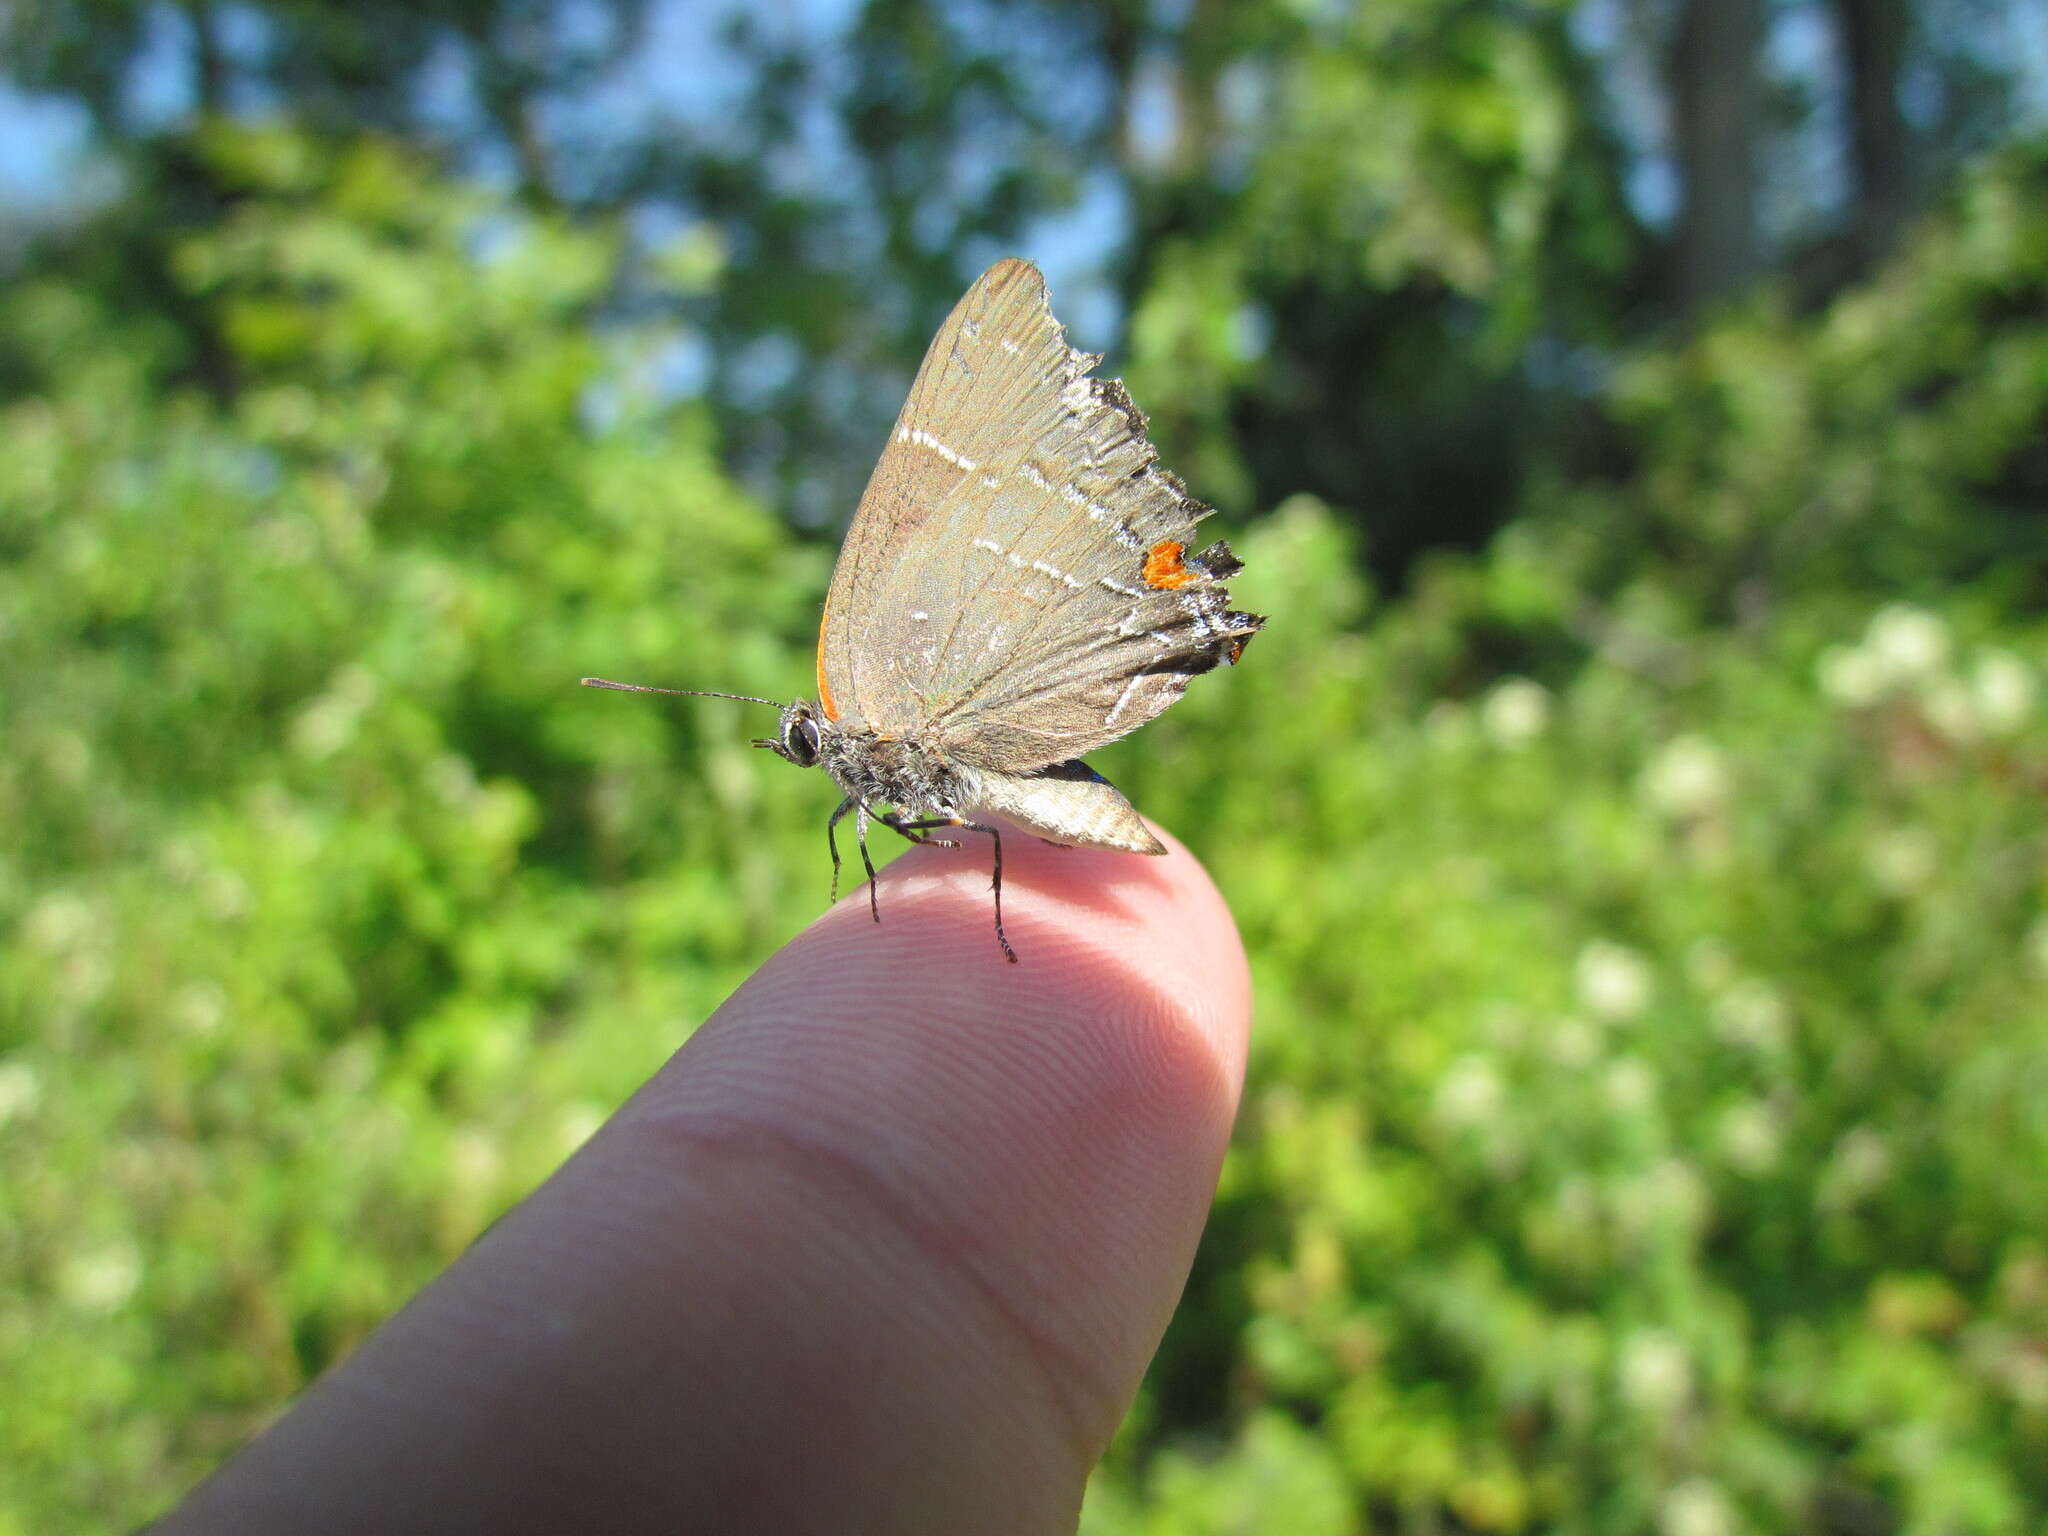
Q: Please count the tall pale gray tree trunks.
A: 2